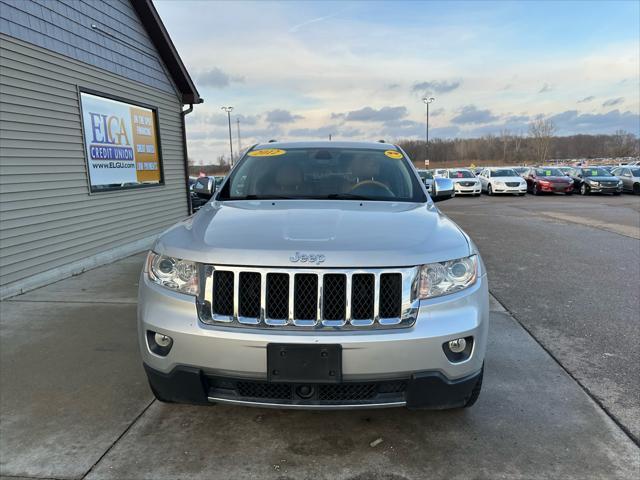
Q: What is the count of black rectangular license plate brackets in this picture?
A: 1